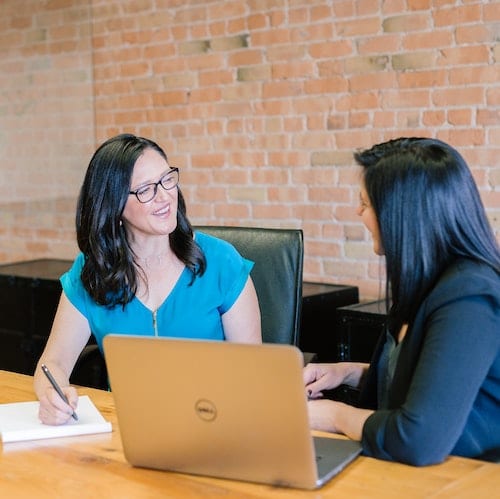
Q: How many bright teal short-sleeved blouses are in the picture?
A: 1